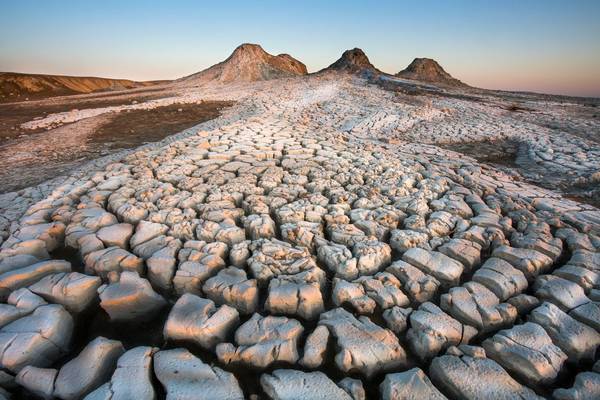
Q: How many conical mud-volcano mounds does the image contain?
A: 3